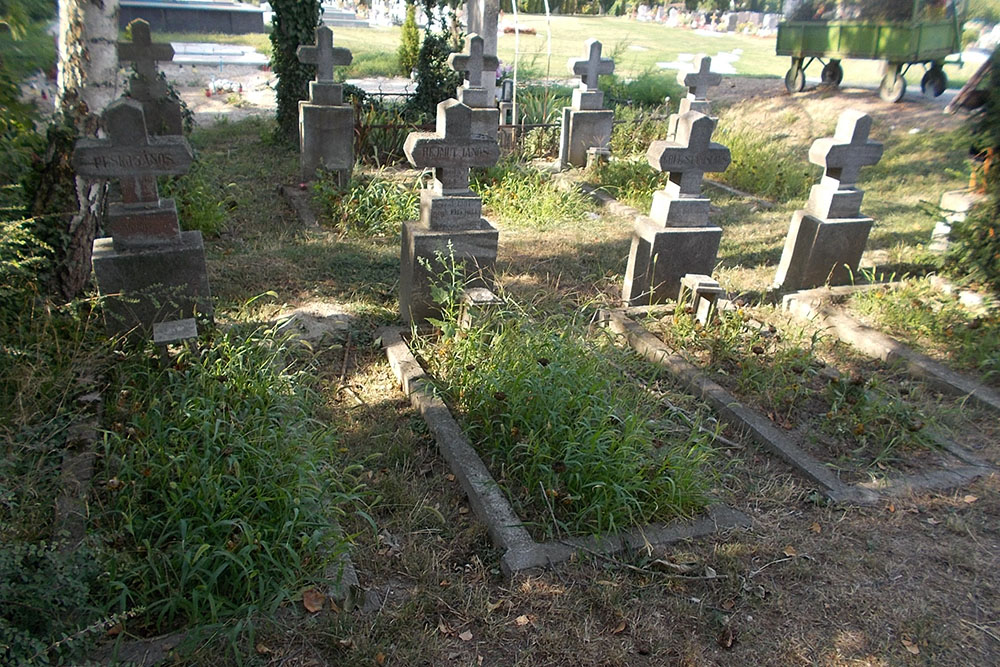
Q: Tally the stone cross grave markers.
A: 9